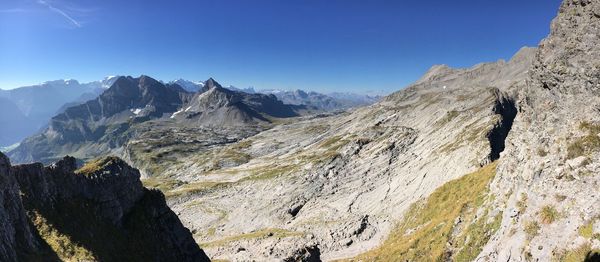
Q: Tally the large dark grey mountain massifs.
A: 2